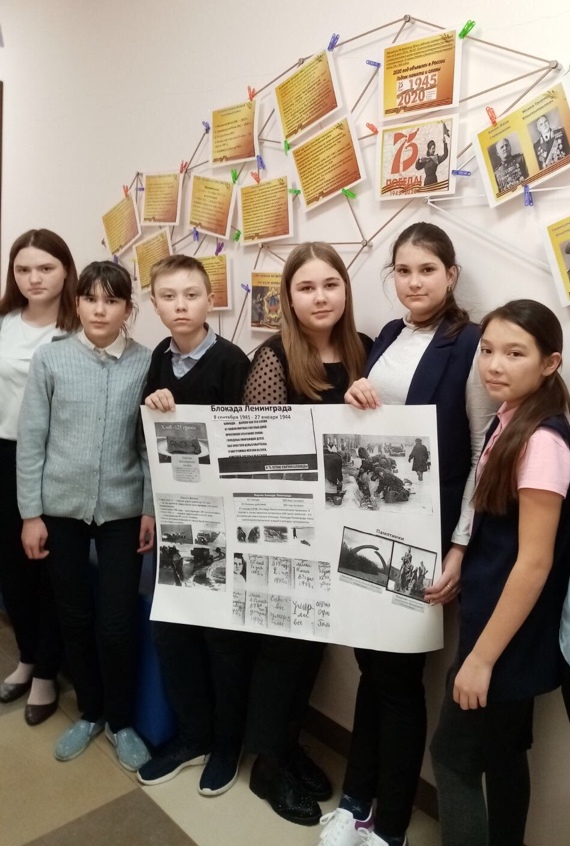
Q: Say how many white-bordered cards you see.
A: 14